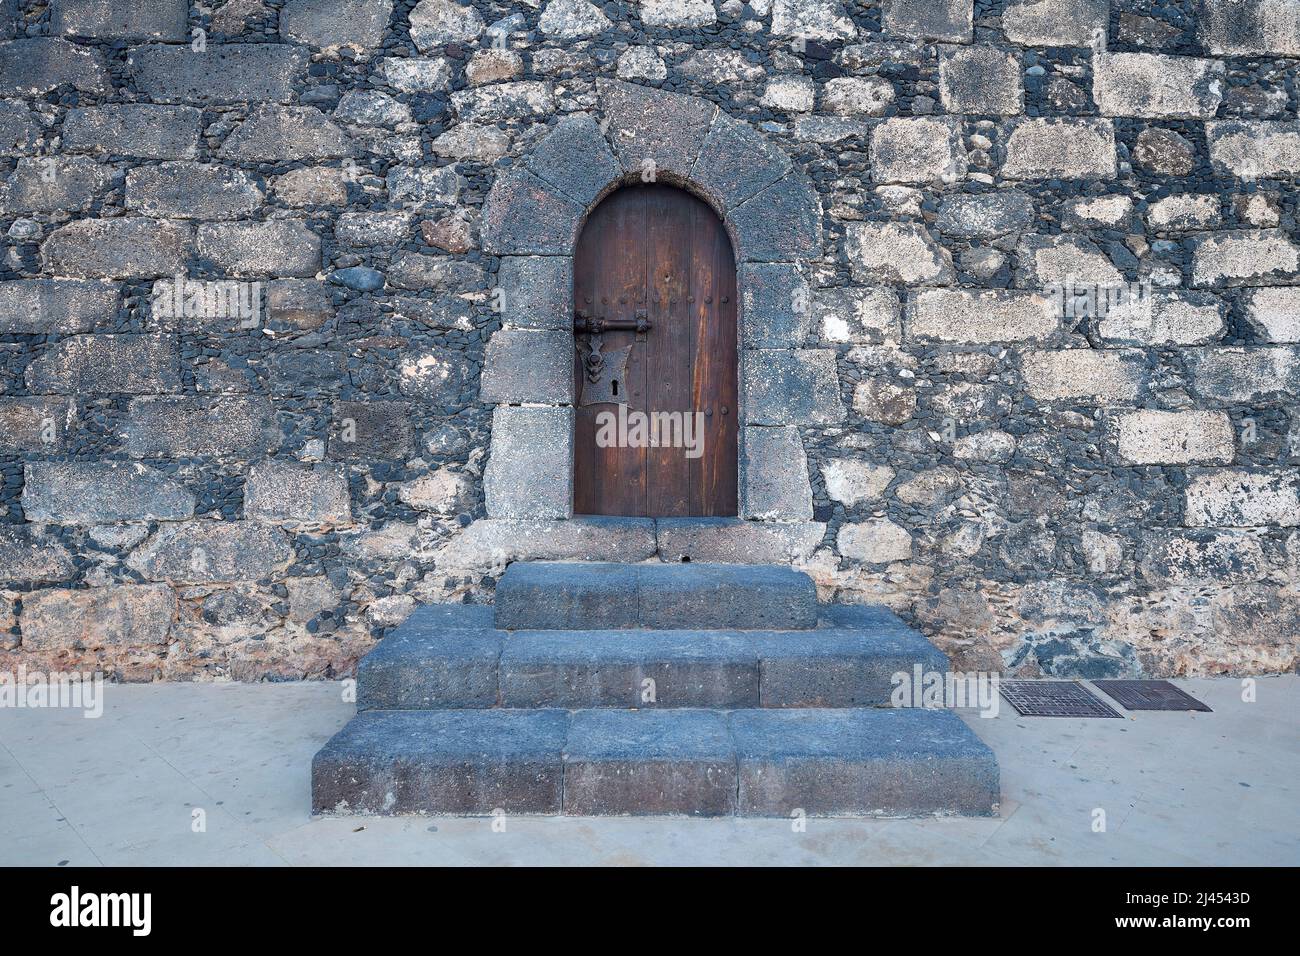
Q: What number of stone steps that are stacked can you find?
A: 3